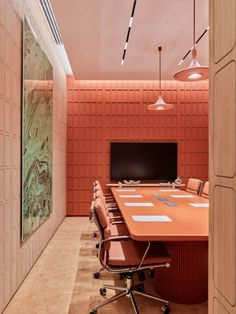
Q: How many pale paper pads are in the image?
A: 7